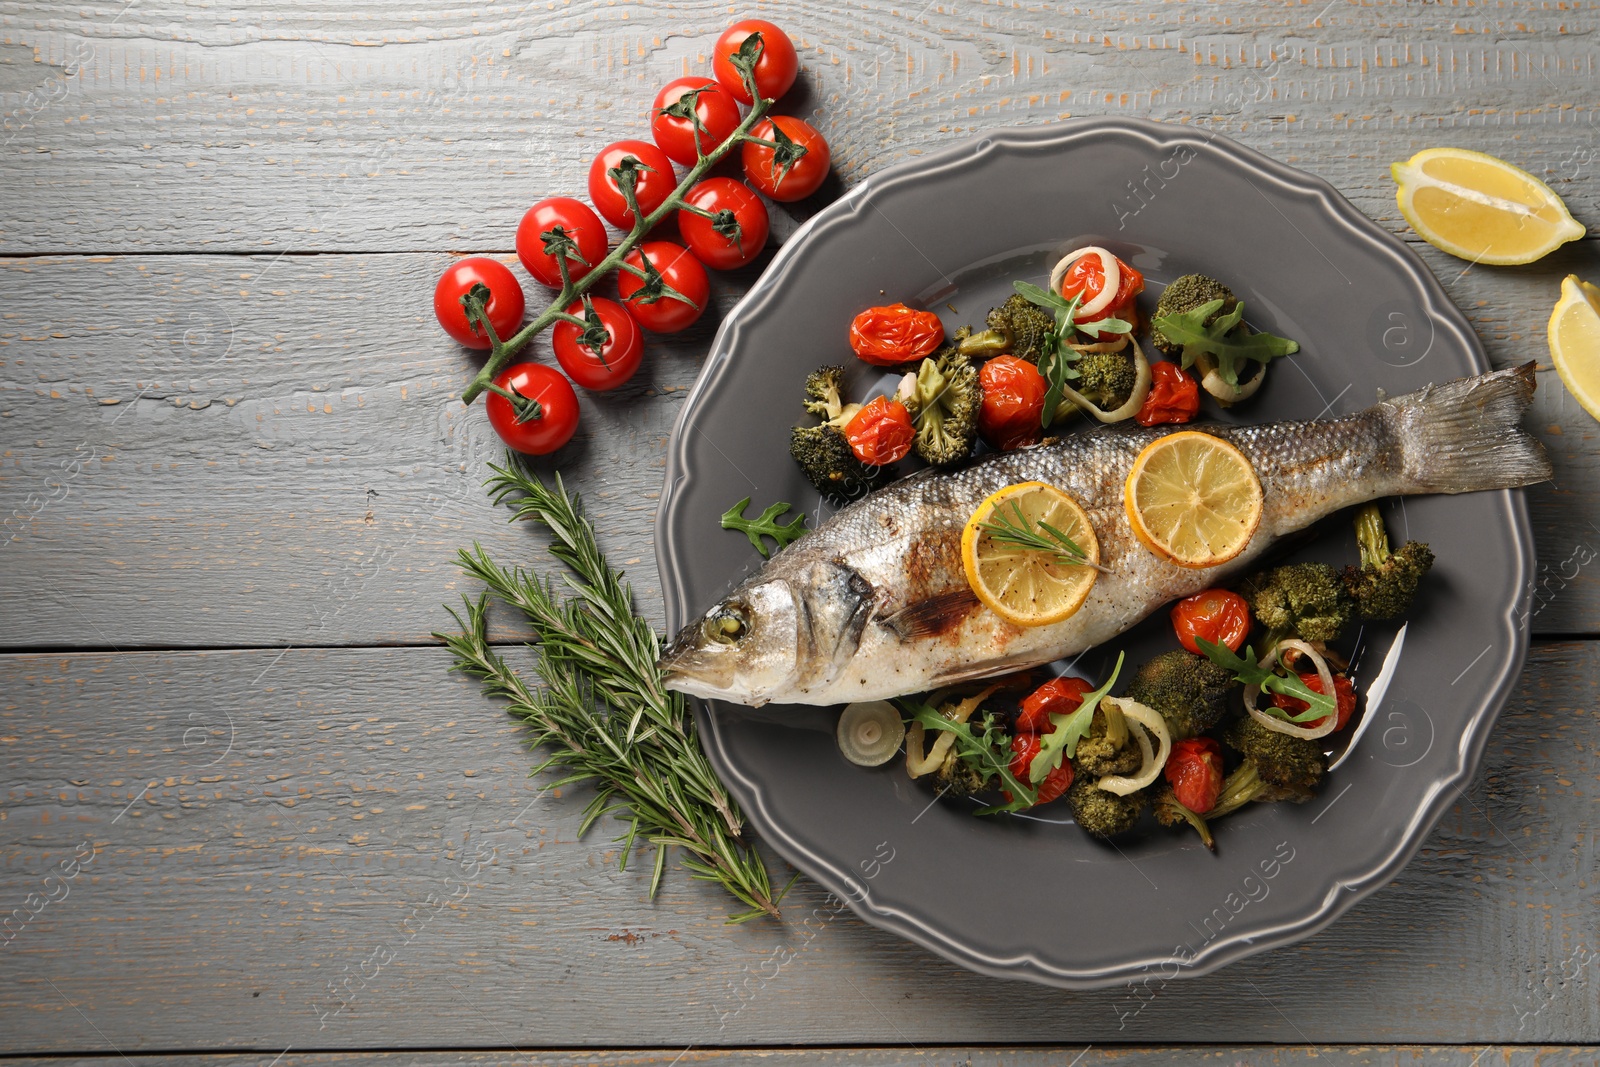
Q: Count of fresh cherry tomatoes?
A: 10